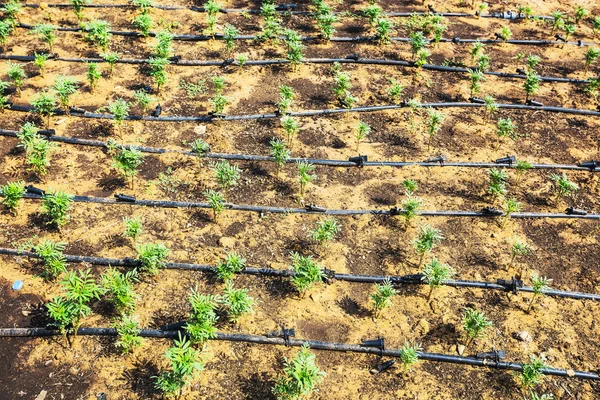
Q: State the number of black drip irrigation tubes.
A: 8